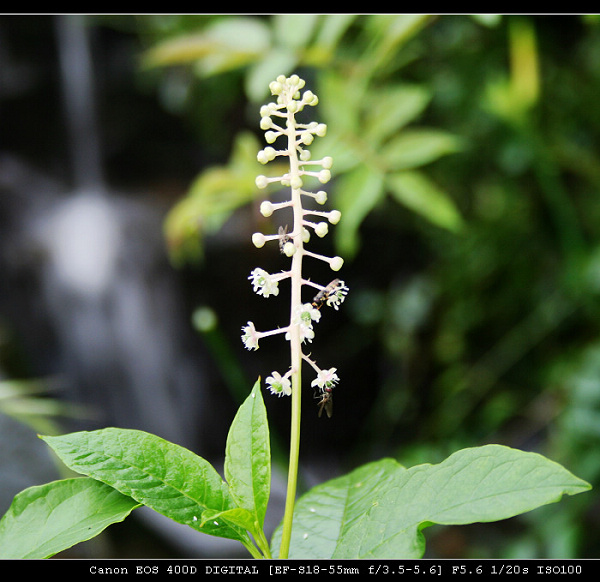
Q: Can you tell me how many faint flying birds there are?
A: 0